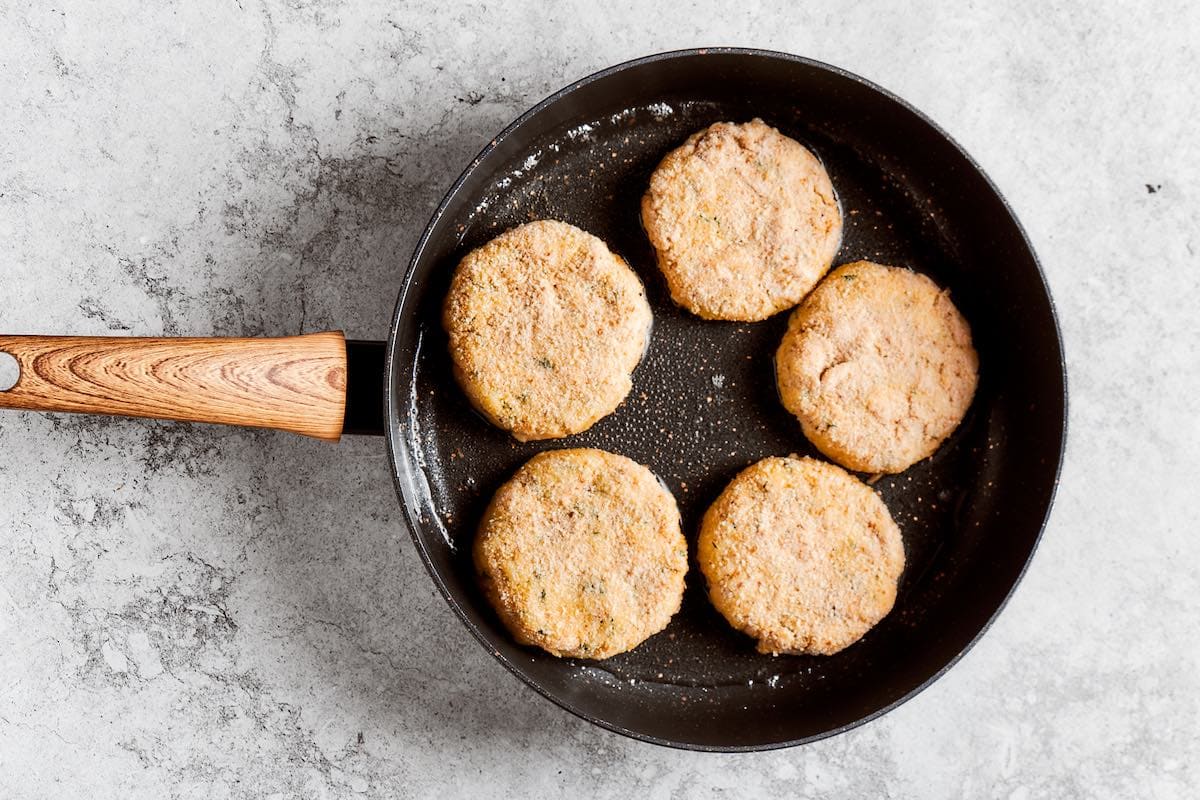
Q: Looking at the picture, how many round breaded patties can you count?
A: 5